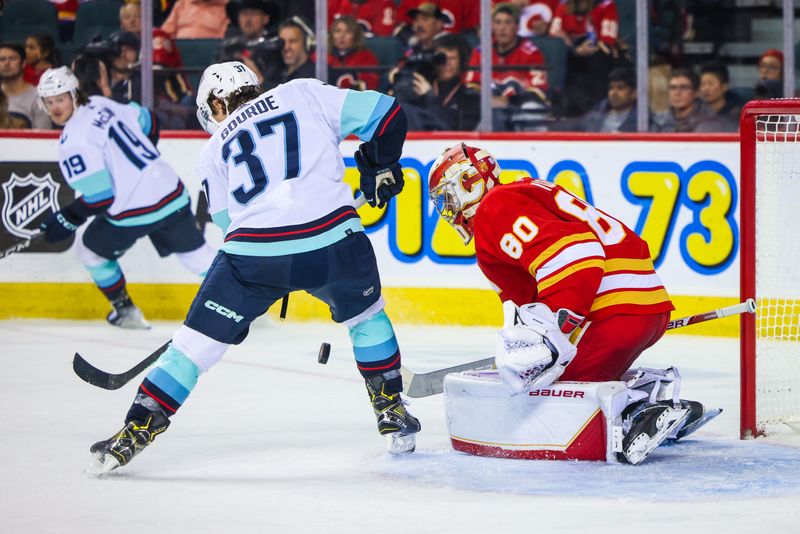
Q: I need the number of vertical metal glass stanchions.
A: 5